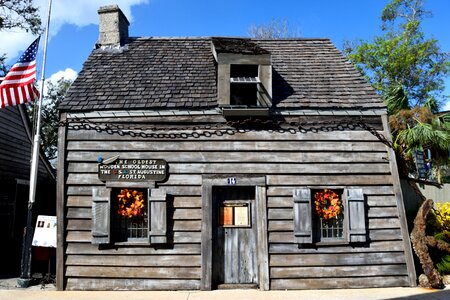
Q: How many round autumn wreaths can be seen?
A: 2